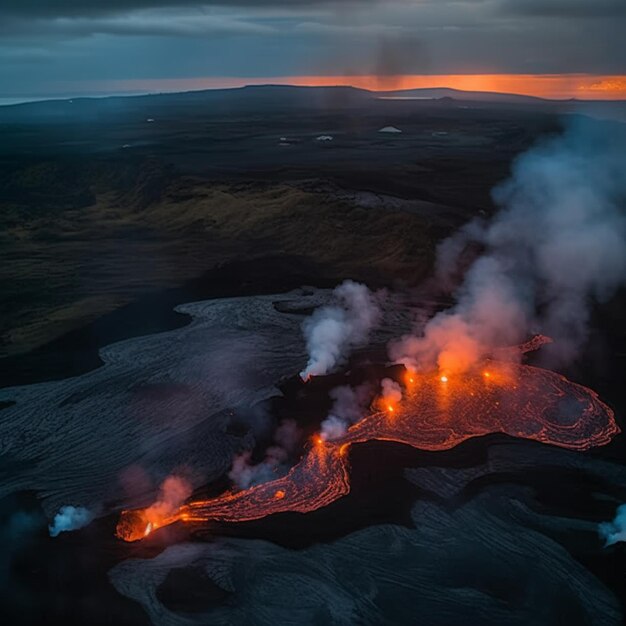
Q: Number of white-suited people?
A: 0